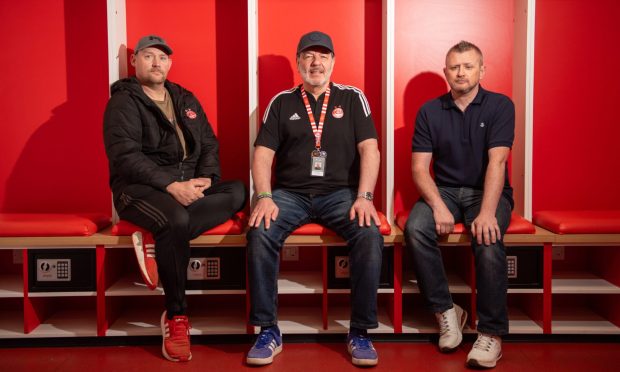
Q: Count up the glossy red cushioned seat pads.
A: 5